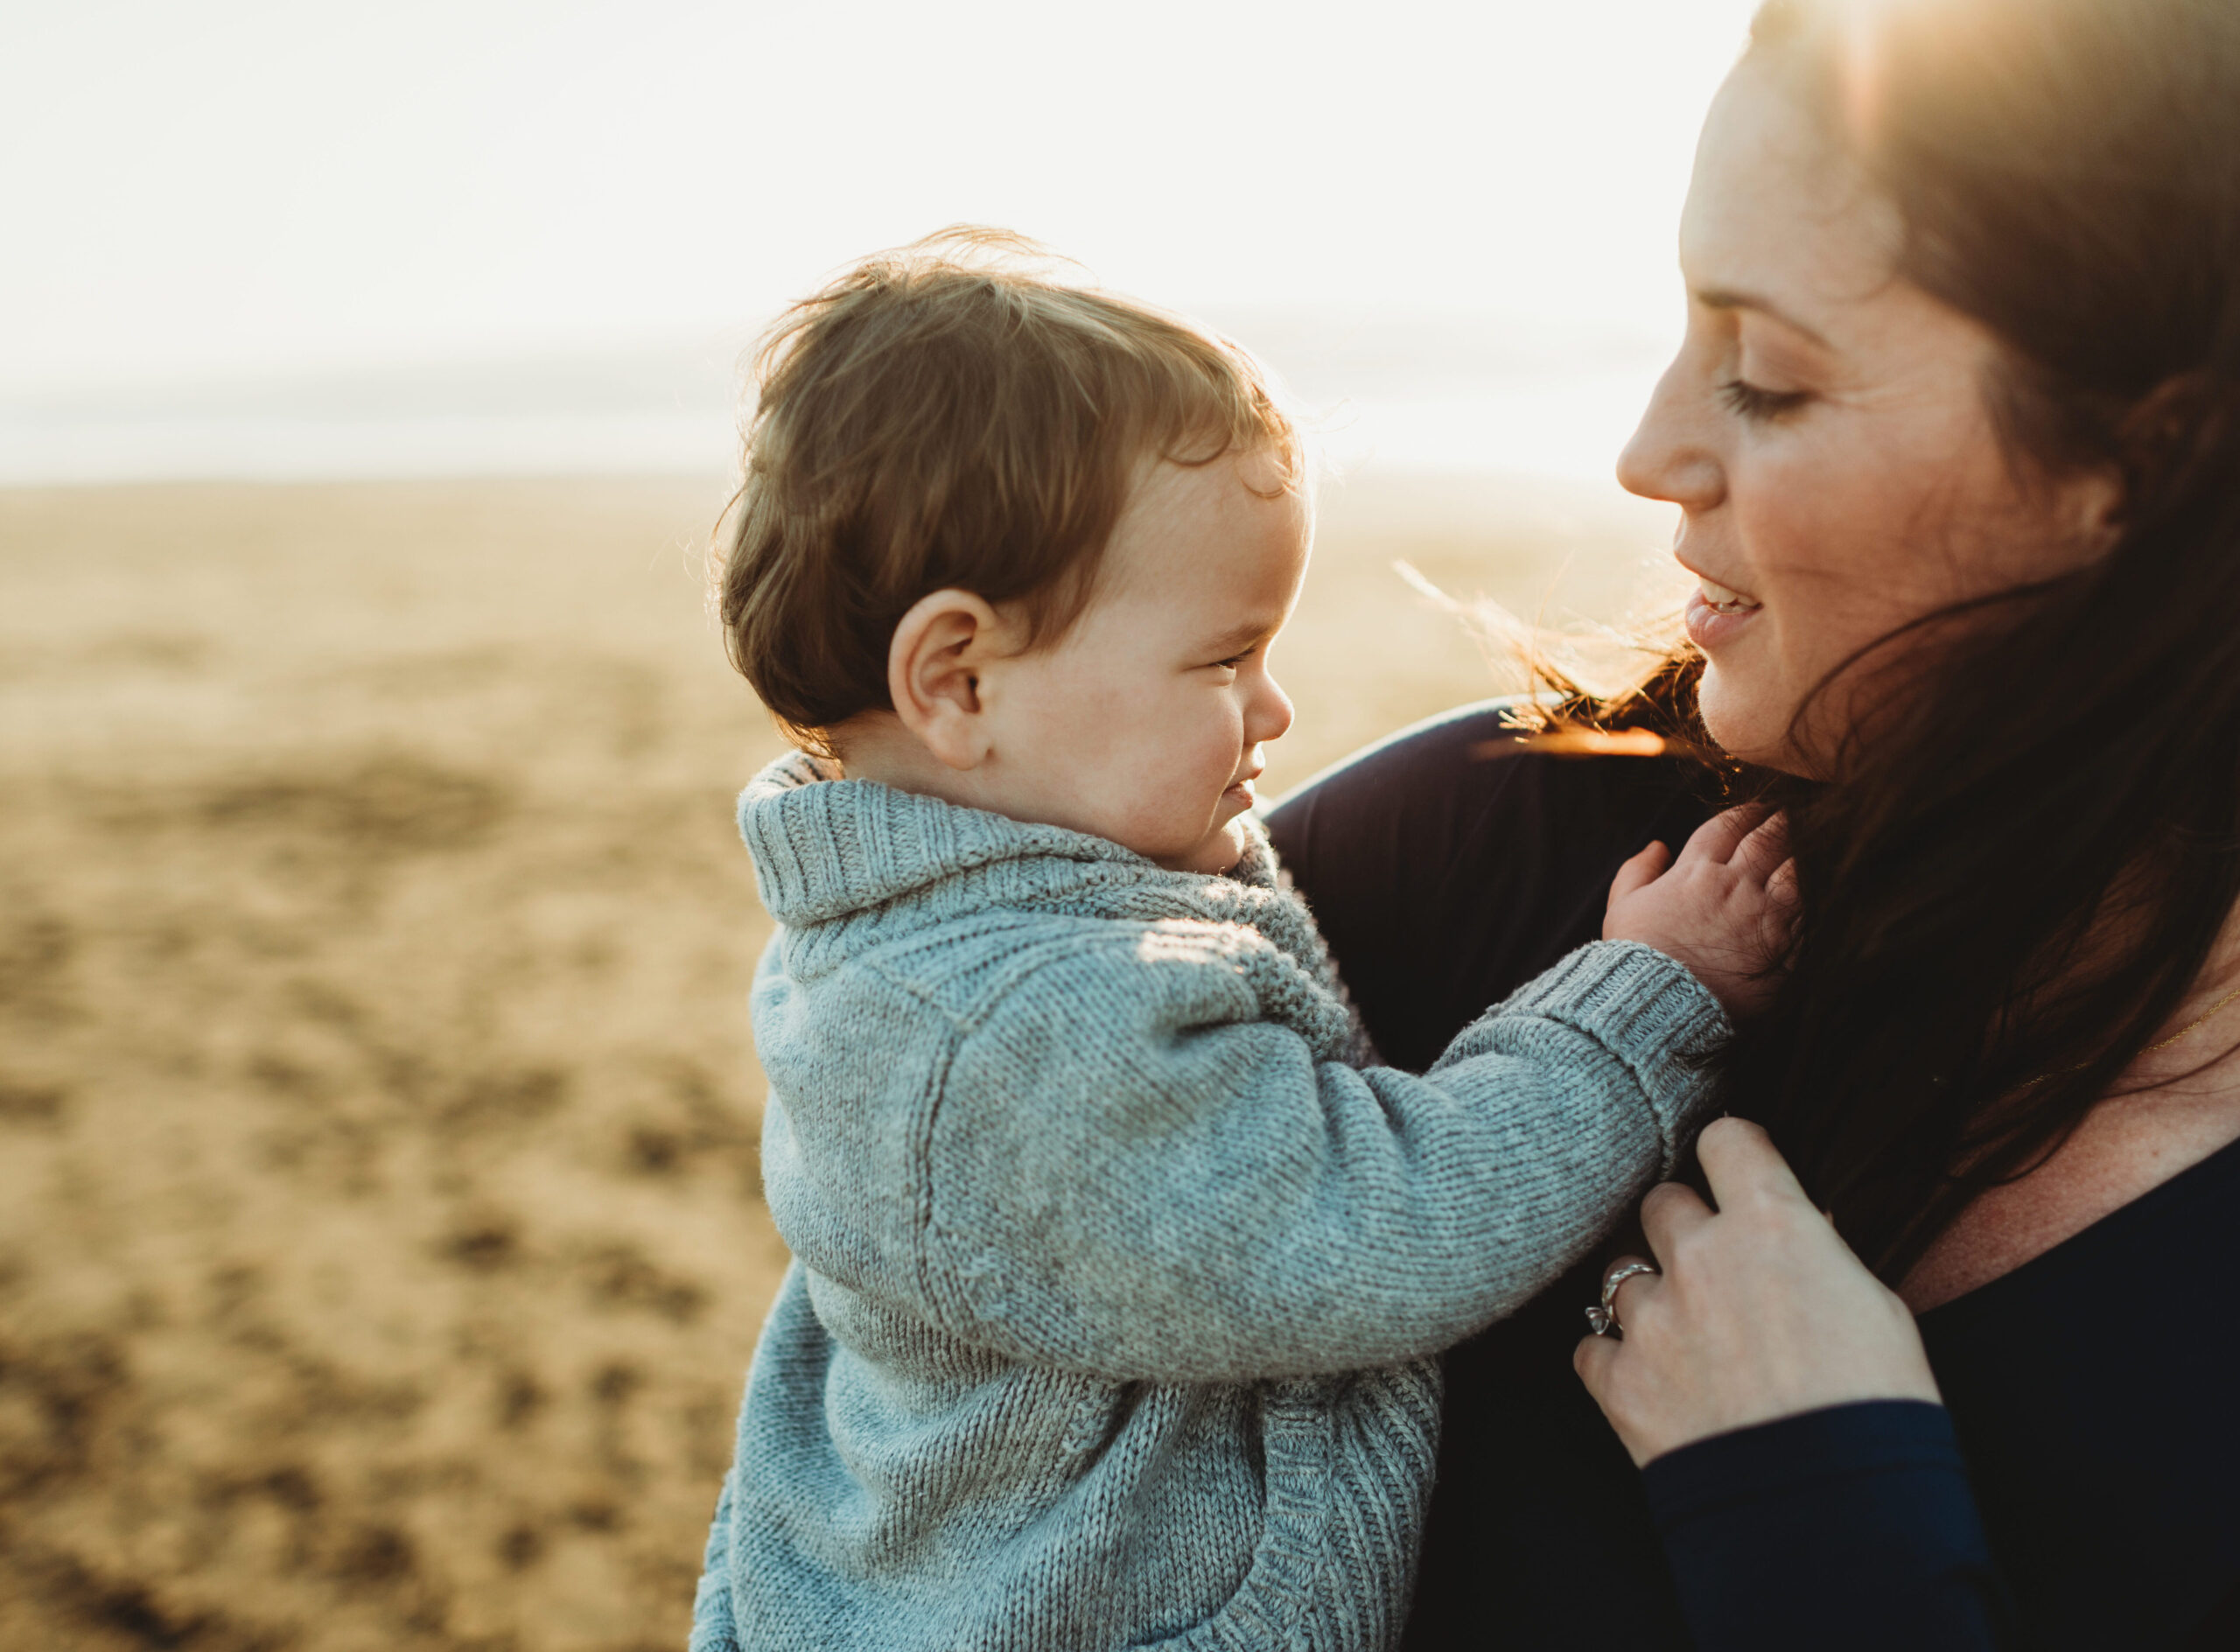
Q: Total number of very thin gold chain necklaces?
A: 1